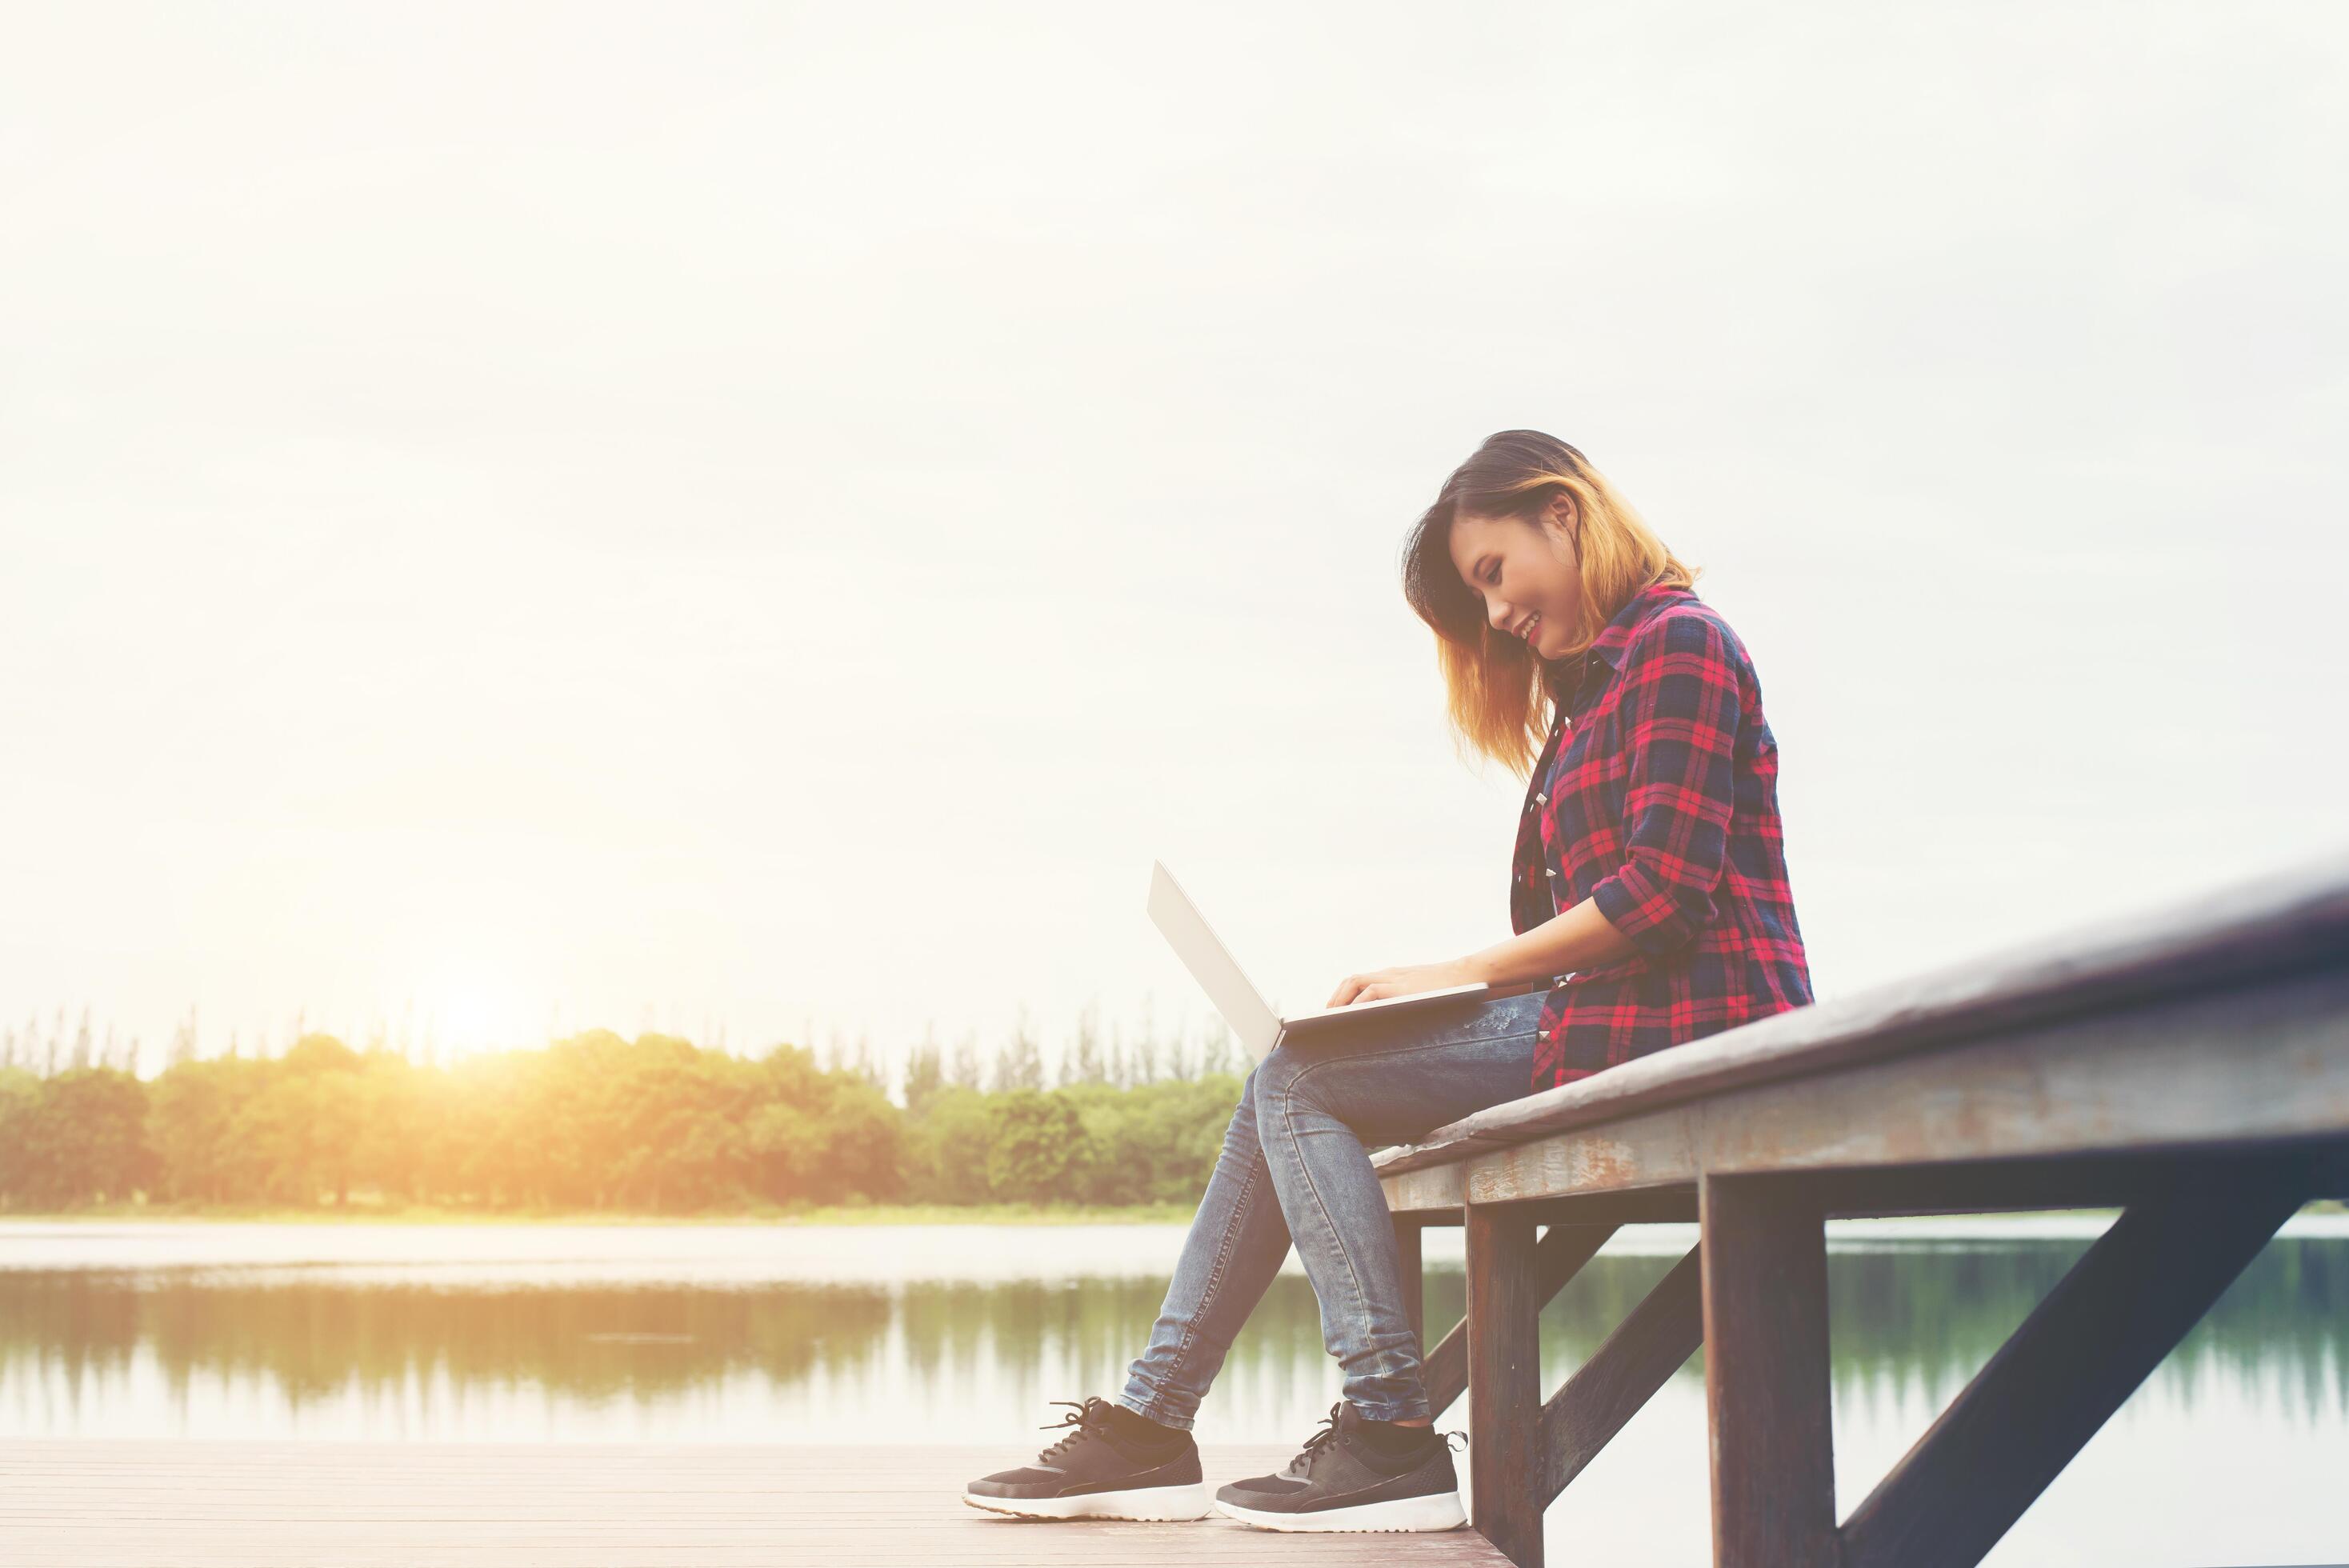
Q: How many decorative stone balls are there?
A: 0